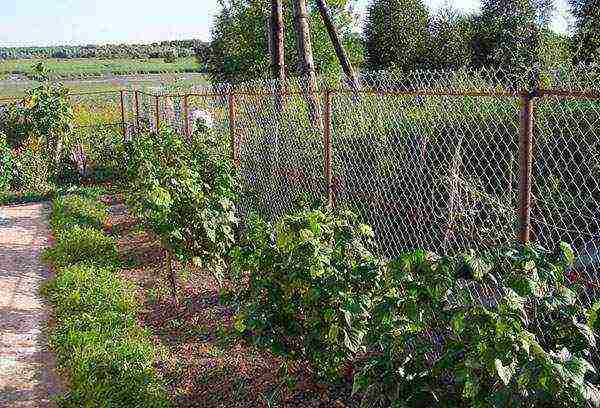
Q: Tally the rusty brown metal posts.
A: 7